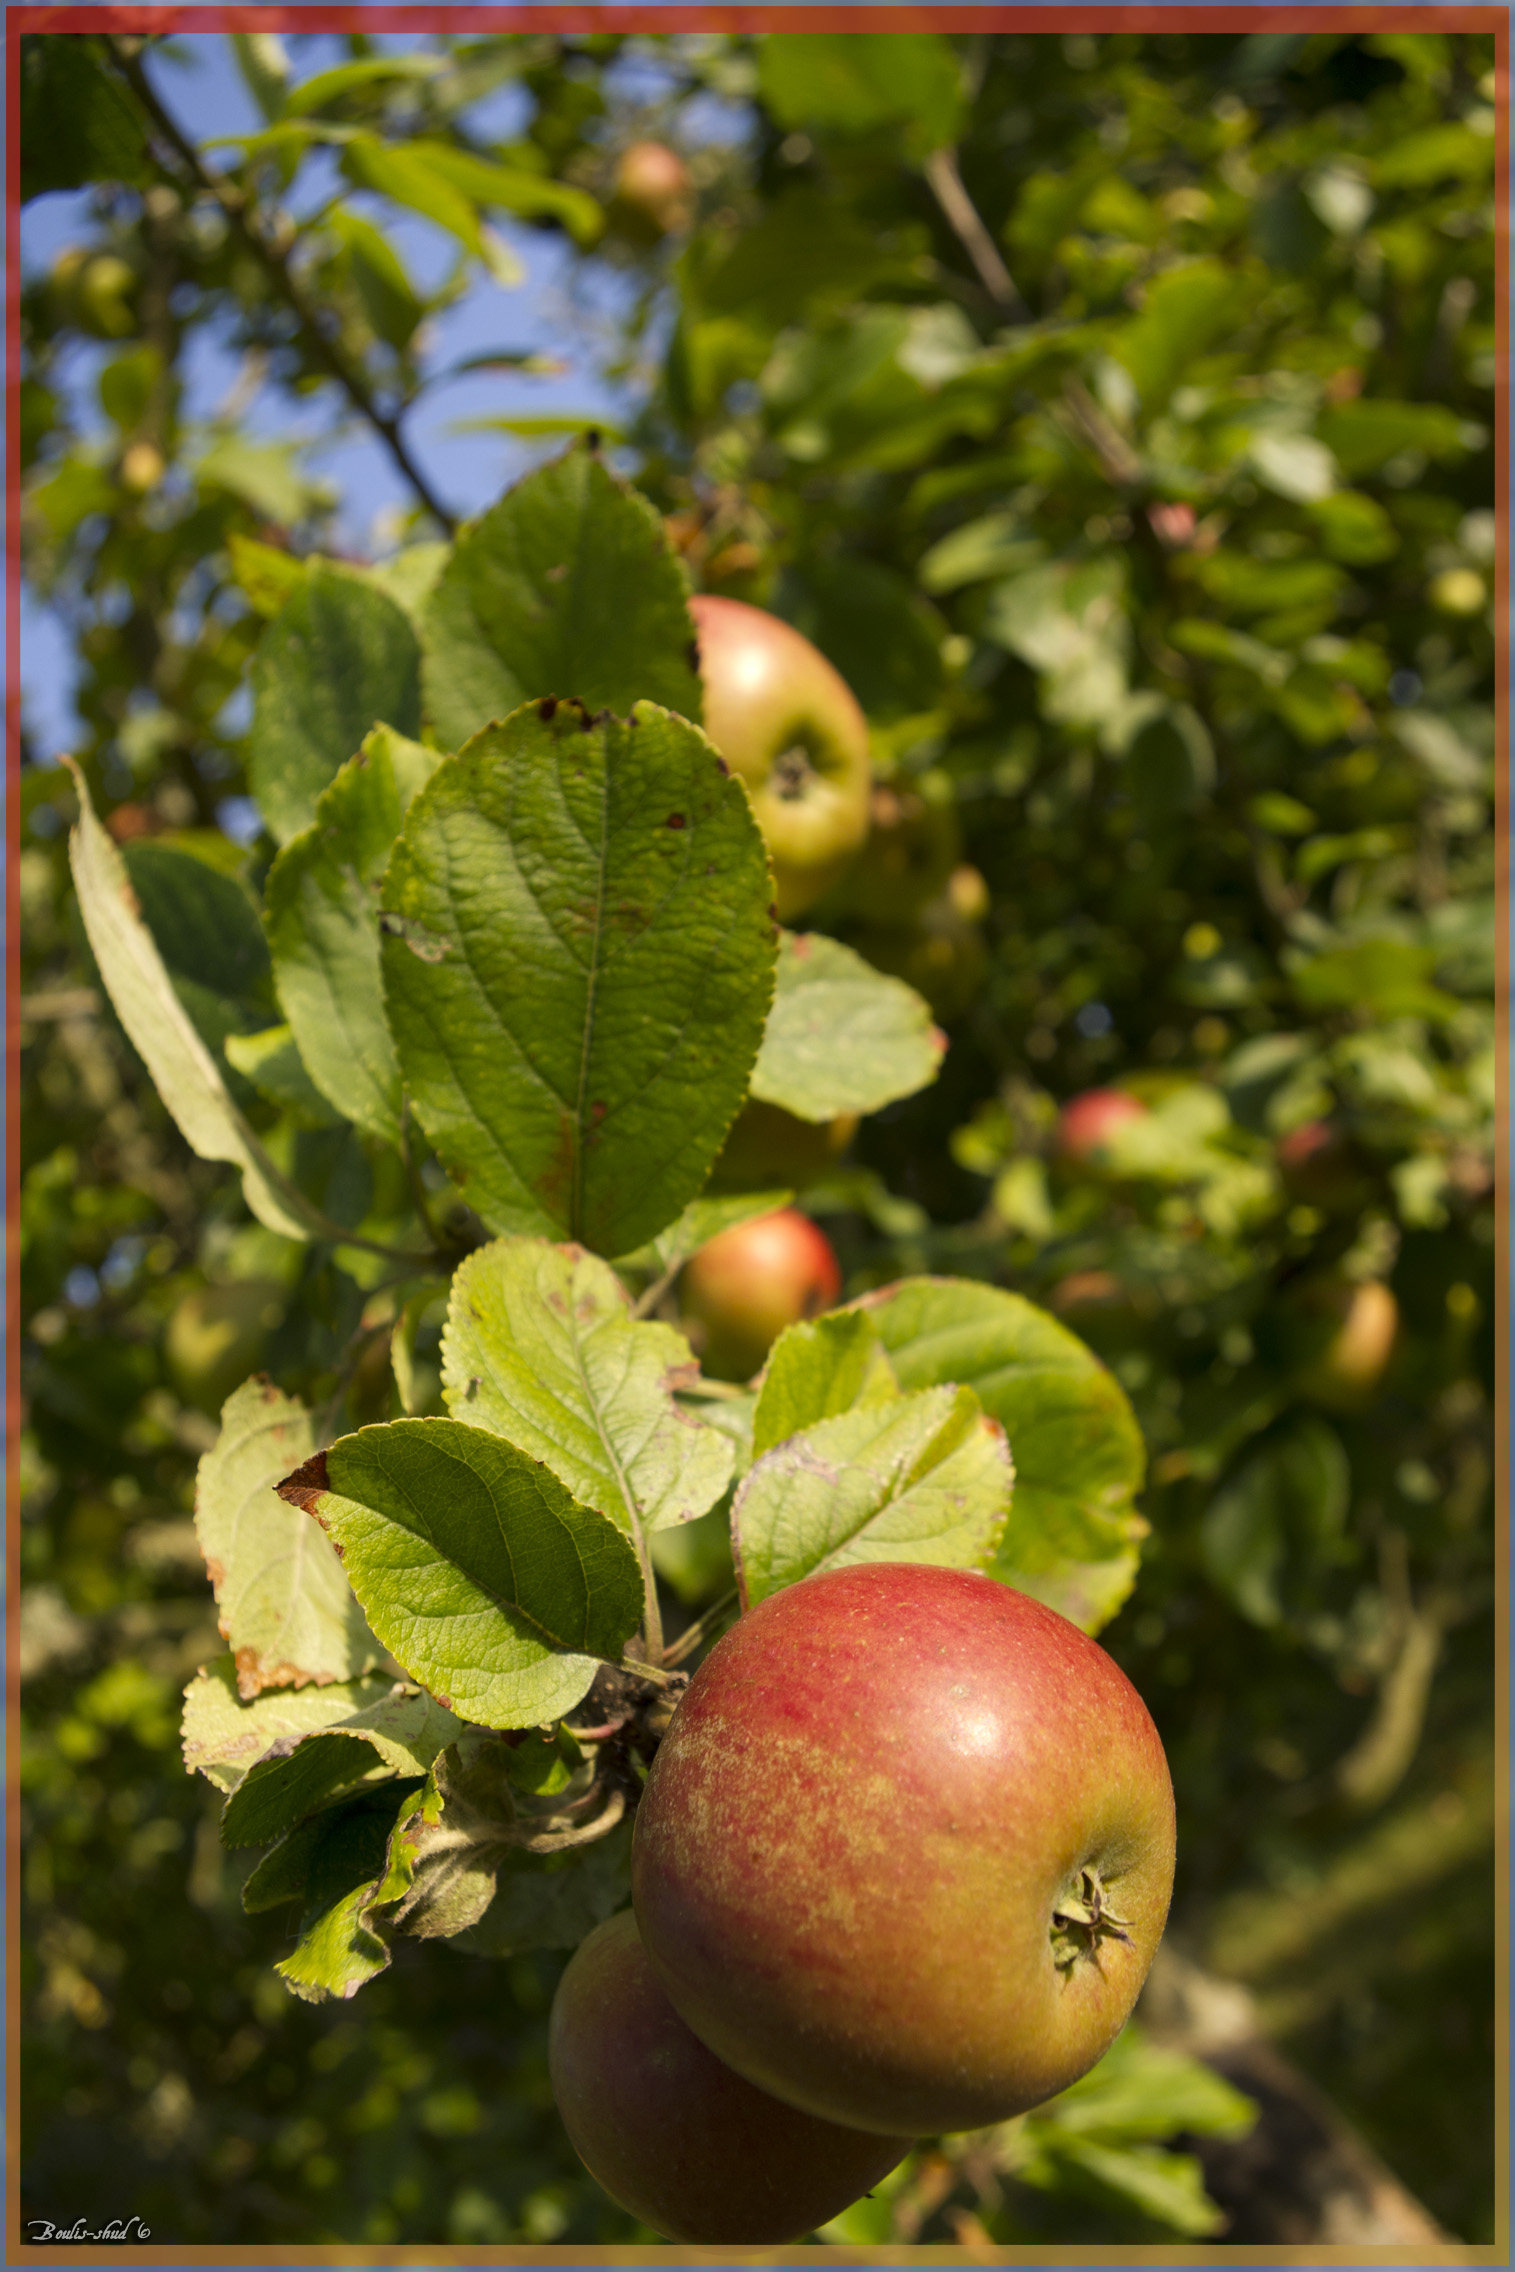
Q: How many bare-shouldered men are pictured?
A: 0